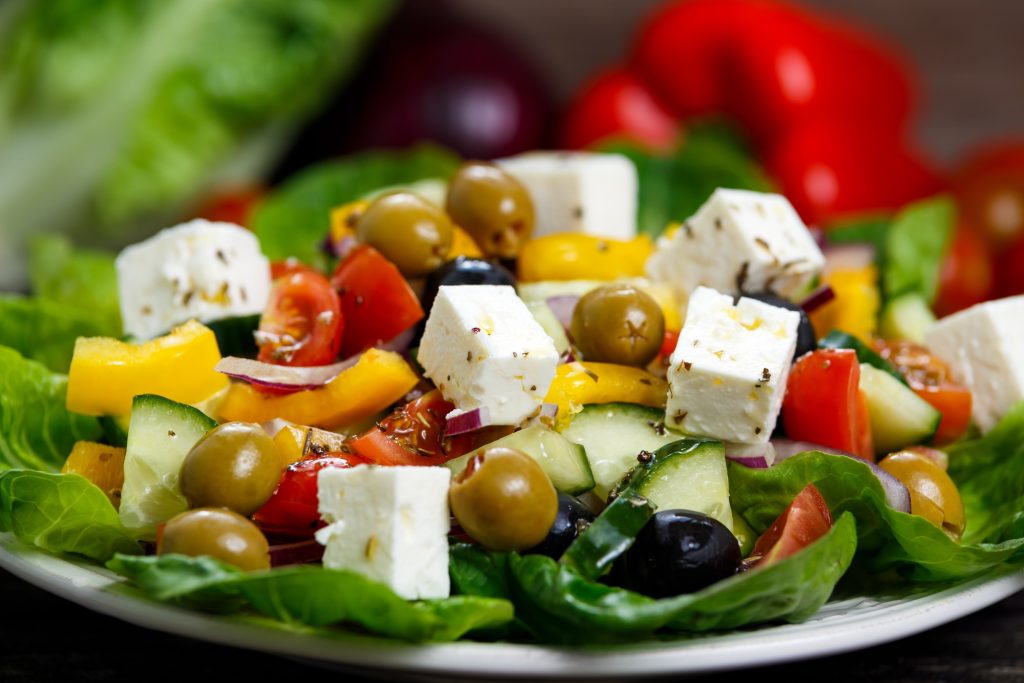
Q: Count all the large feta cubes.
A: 7